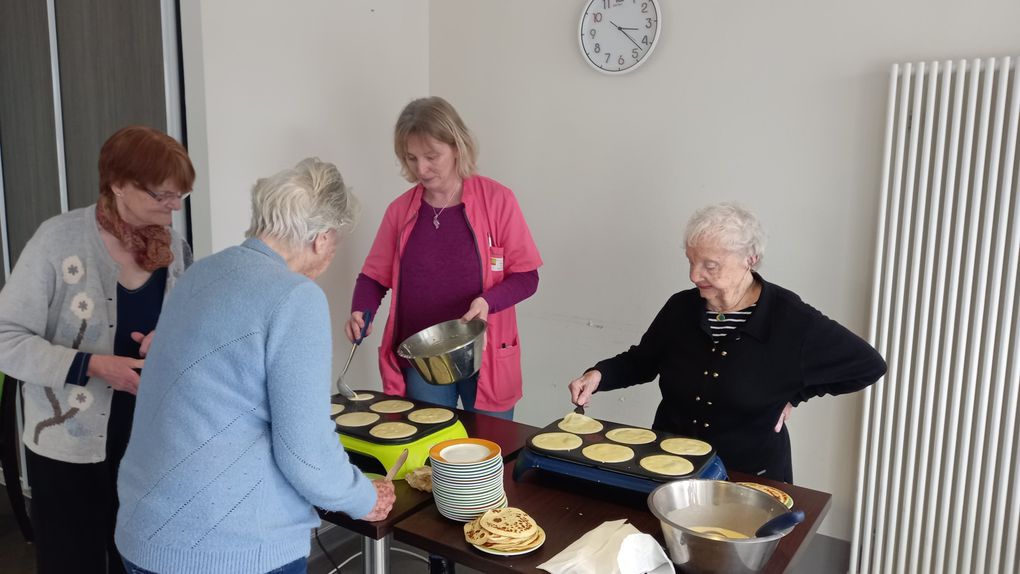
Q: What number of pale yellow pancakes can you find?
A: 12